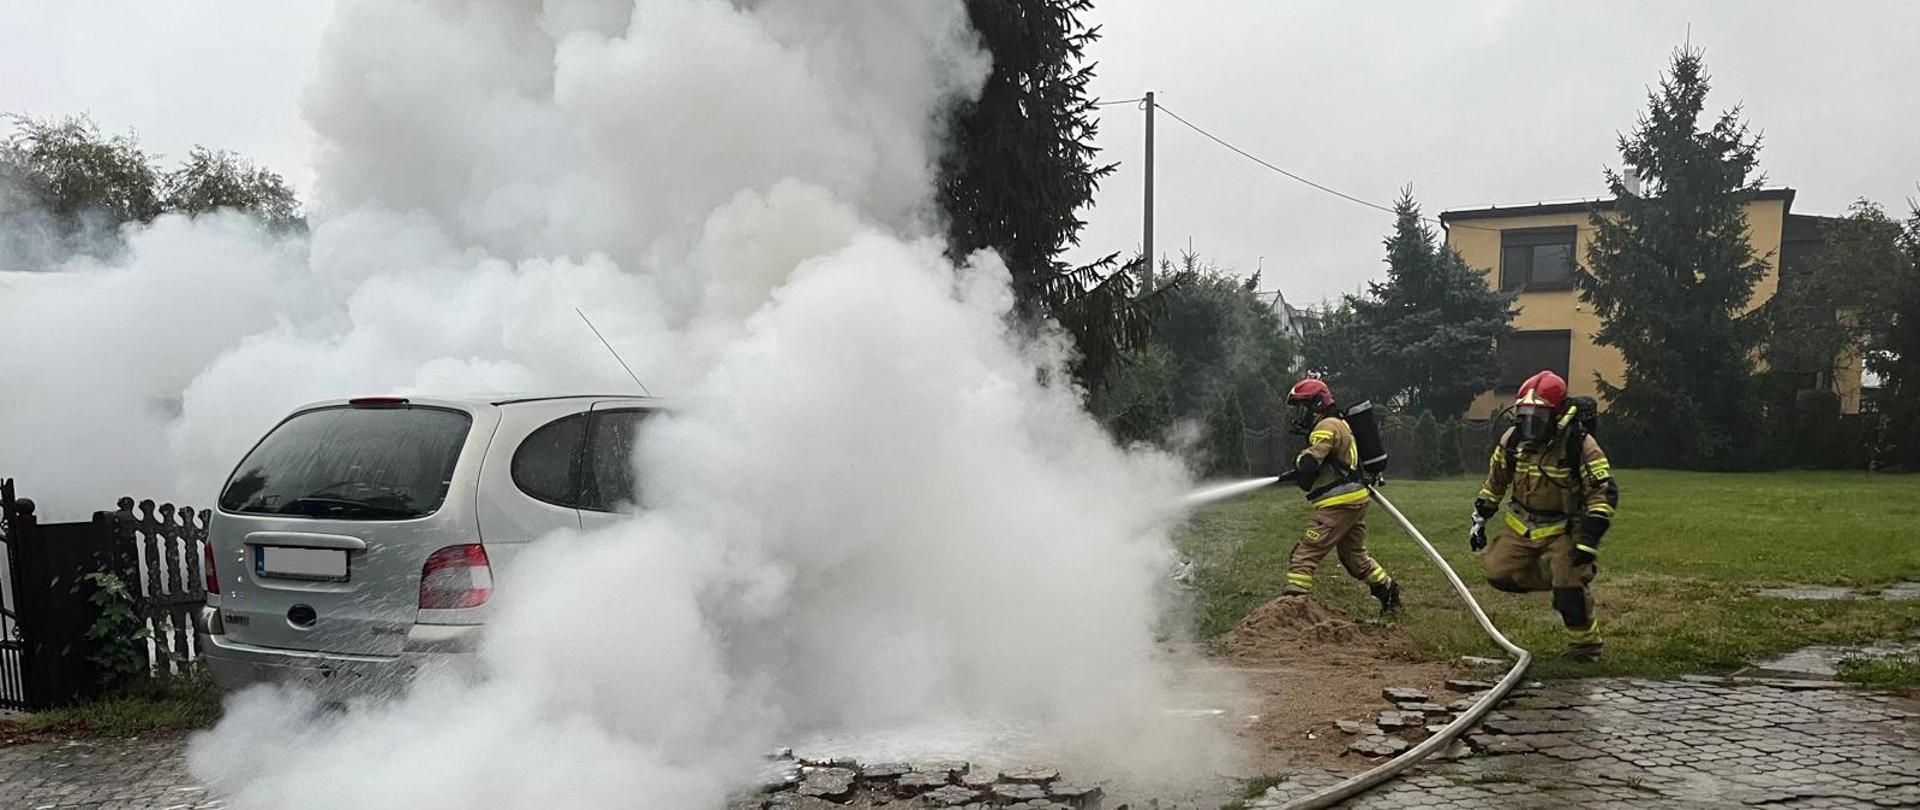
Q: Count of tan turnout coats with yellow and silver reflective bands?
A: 2